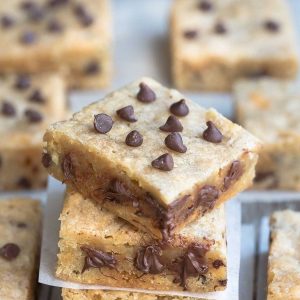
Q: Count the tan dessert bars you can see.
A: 9